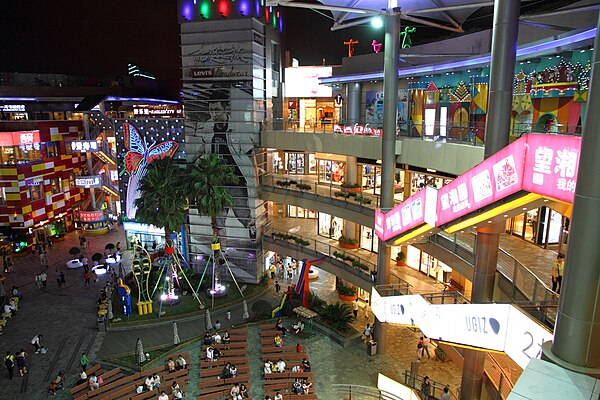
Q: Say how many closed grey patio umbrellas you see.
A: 4